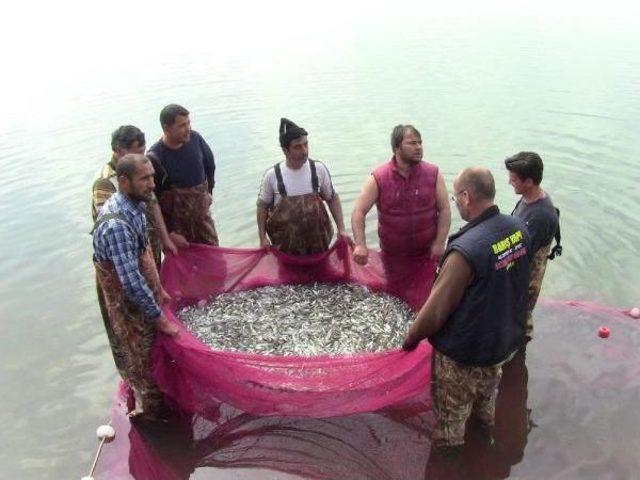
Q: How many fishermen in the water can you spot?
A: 7